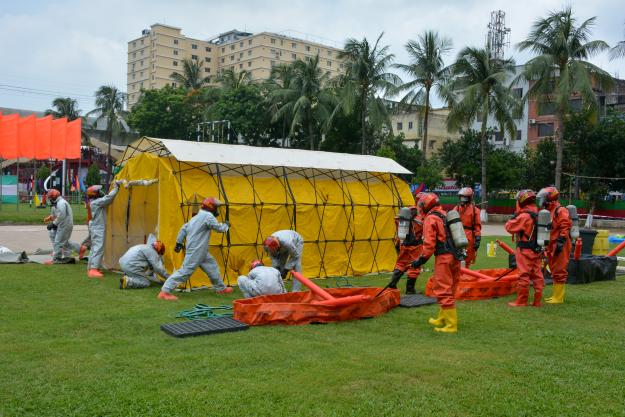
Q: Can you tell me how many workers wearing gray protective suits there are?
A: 6